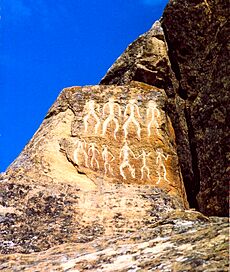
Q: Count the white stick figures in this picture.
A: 10